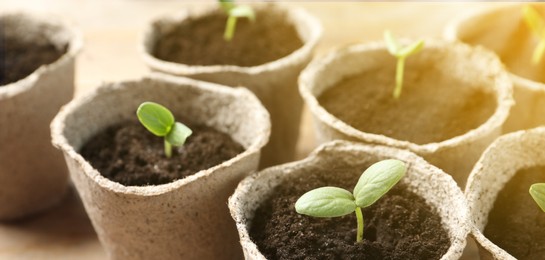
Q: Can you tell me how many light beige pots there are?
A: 7